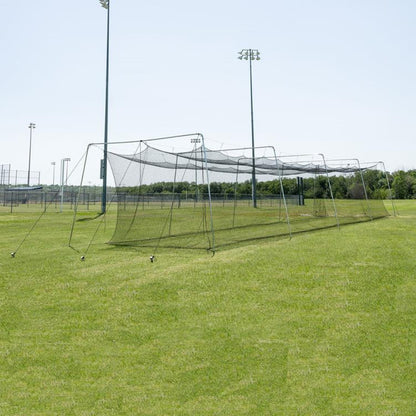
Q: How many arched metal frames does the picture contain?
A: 5